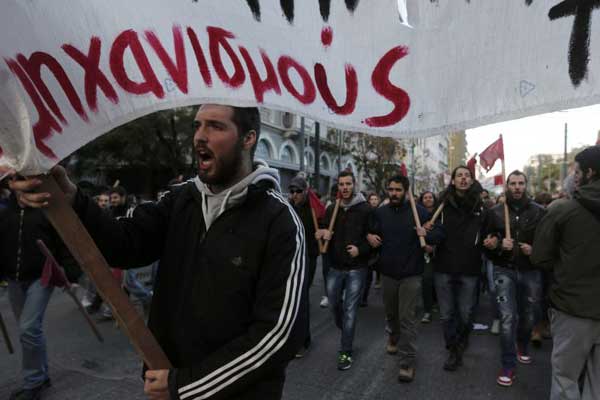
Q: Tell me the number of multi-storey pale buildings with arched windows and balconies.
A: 1